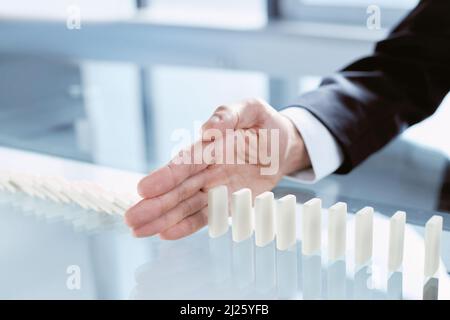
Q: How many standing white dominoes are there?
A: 9